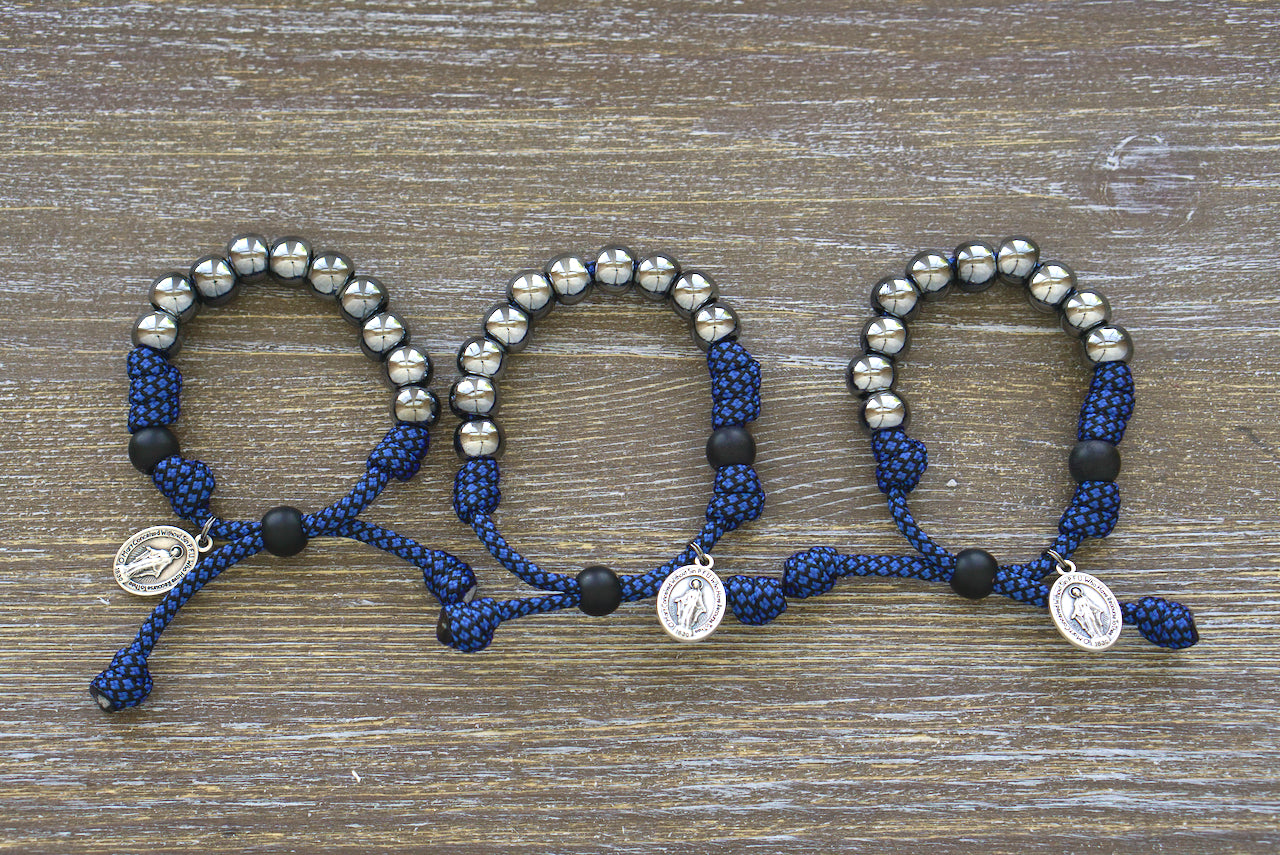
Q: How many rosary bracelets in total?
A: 3